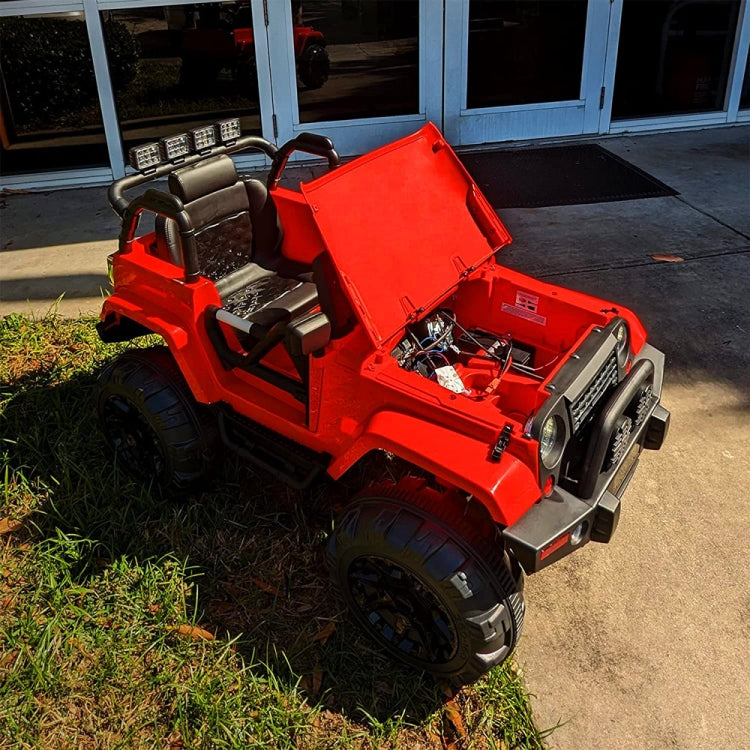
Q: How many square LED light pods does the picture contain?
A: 4